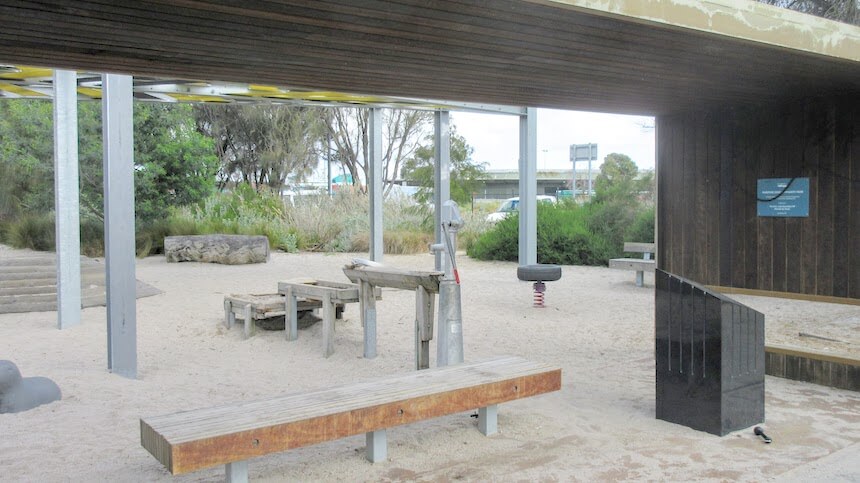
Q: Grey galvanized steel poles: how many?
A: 5